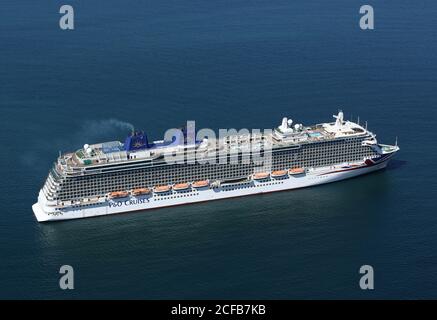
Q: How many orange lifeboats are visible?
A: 8